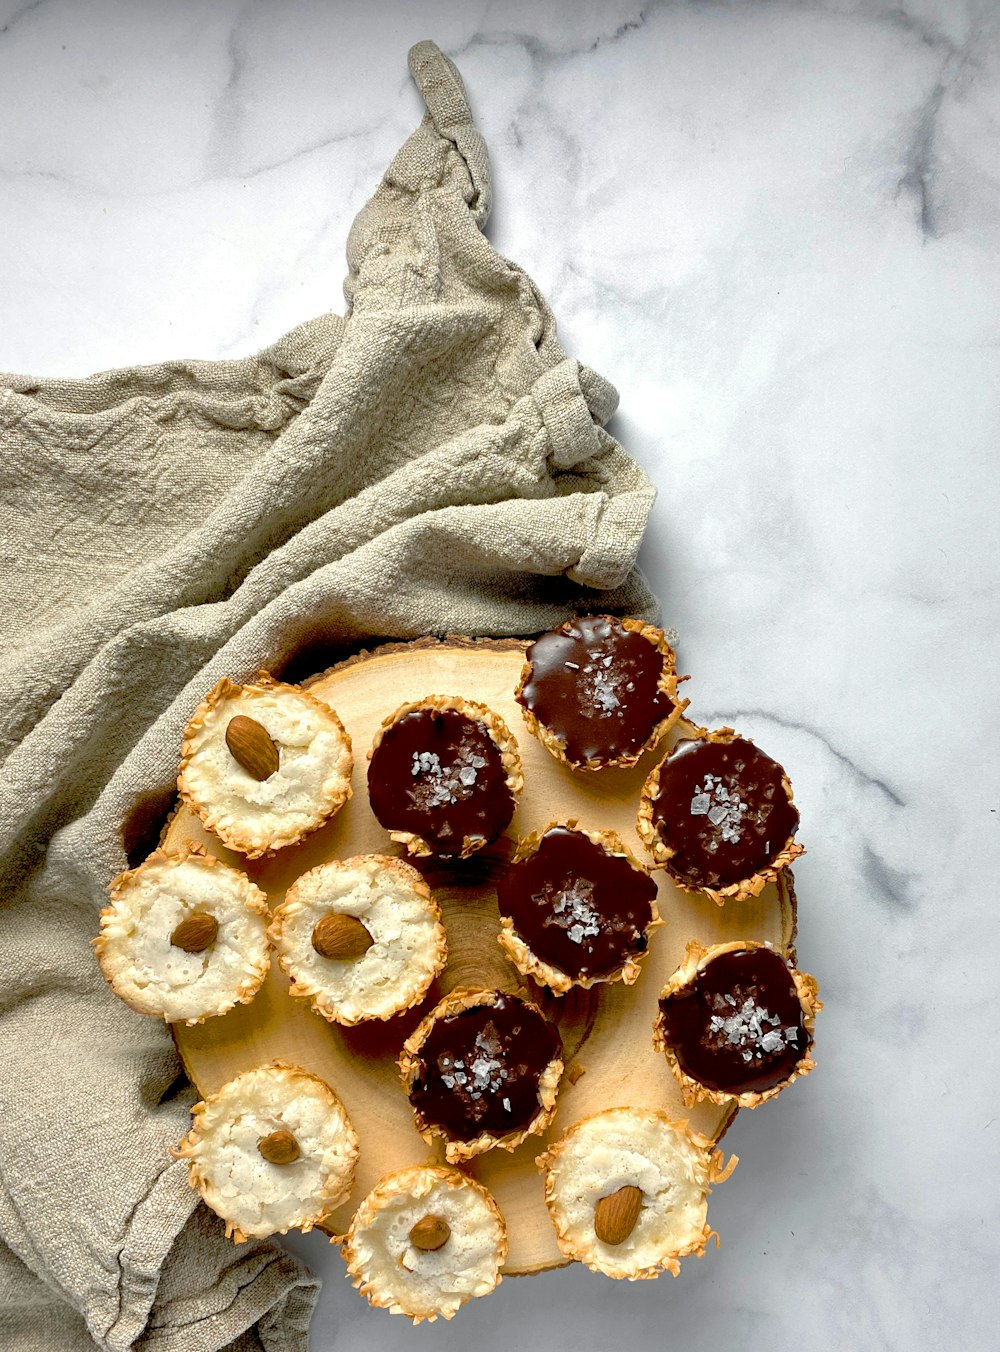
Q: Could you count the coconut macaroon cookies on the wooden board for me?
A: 12